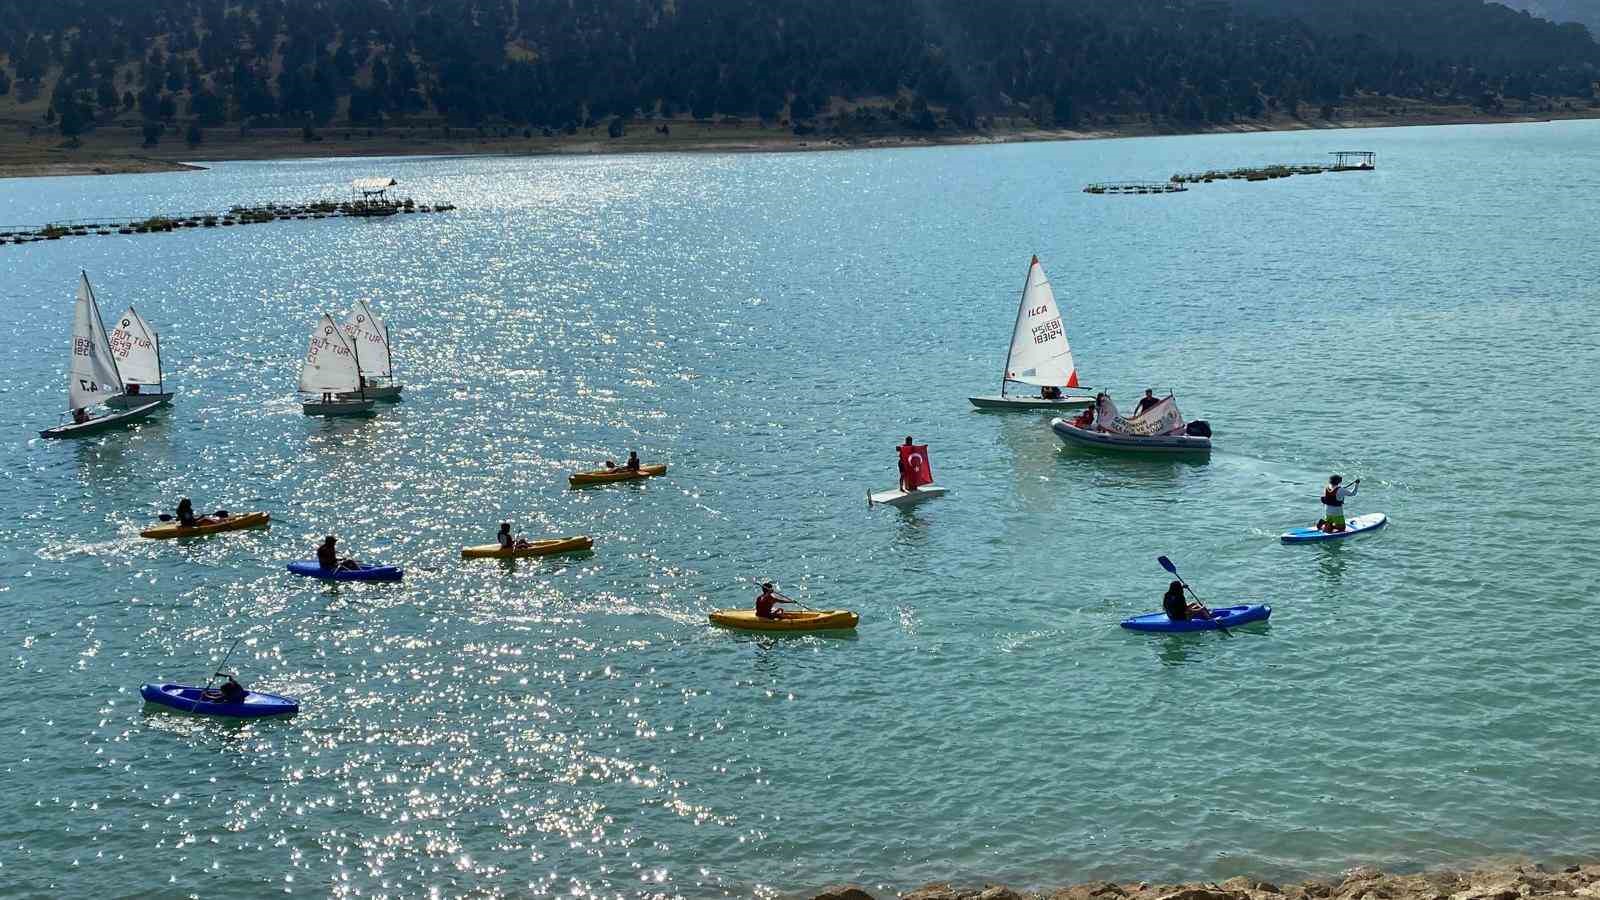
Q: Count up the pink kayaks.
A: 0